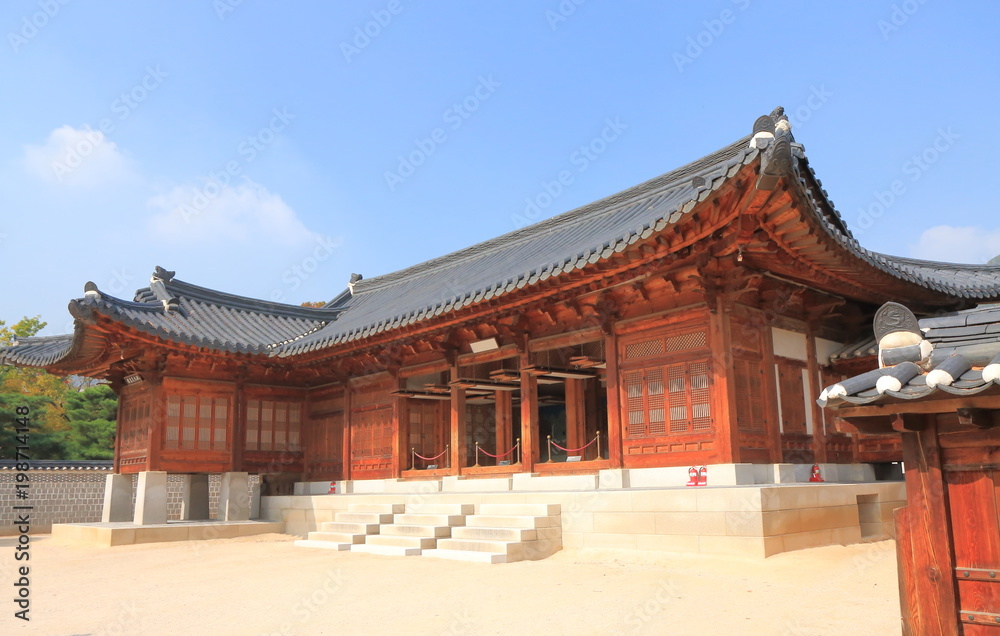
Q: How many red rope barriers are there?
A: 3